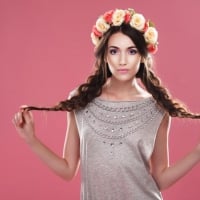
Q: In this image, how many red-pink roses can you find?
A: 5